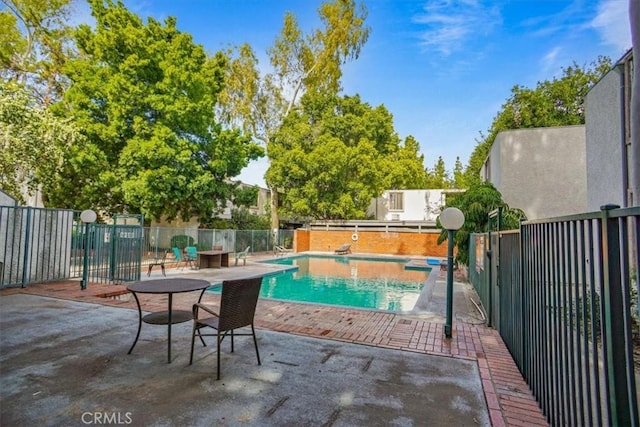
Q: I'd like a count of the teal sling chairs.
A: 2